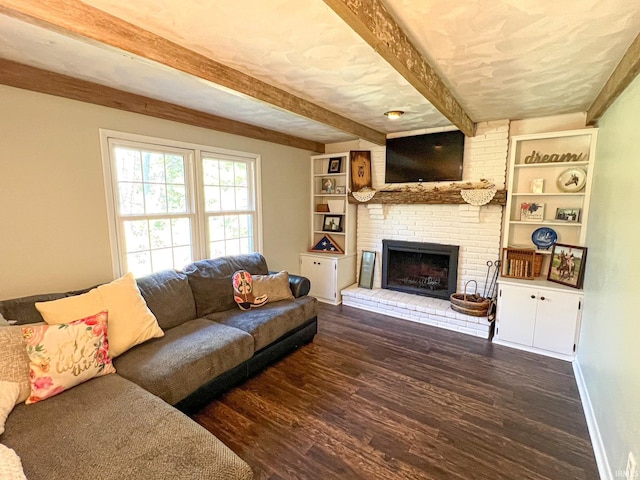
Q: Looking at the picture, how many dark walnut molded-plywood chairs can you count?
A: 0